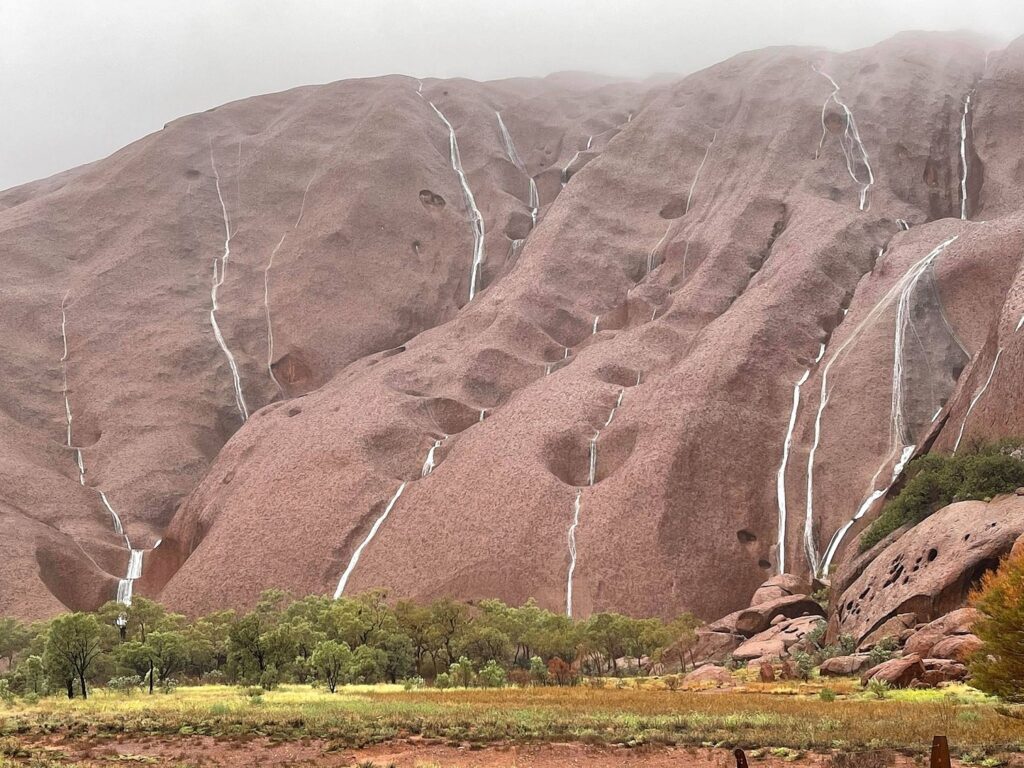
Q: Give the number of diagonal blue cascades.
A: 0